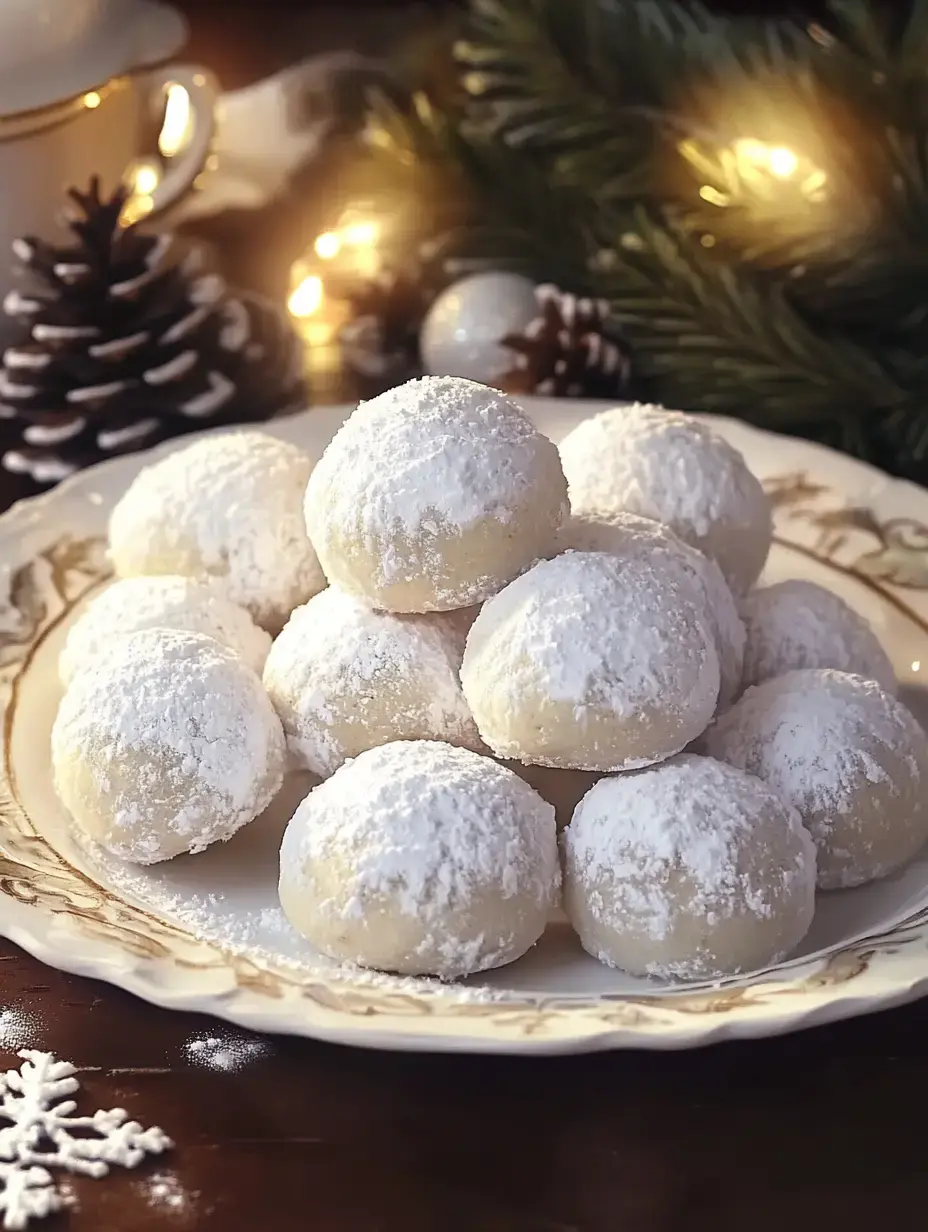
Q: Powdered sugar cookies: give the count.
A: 12